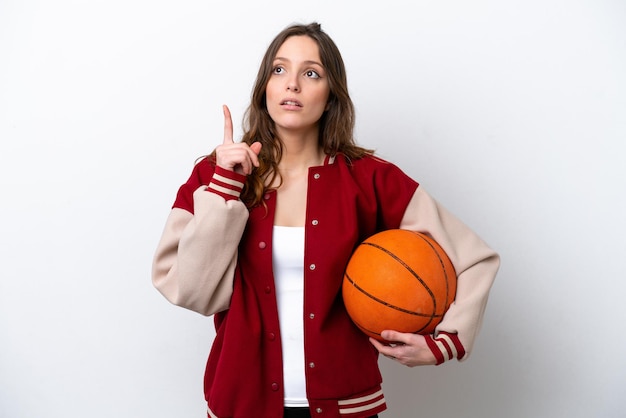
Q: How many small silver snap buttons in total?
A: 6